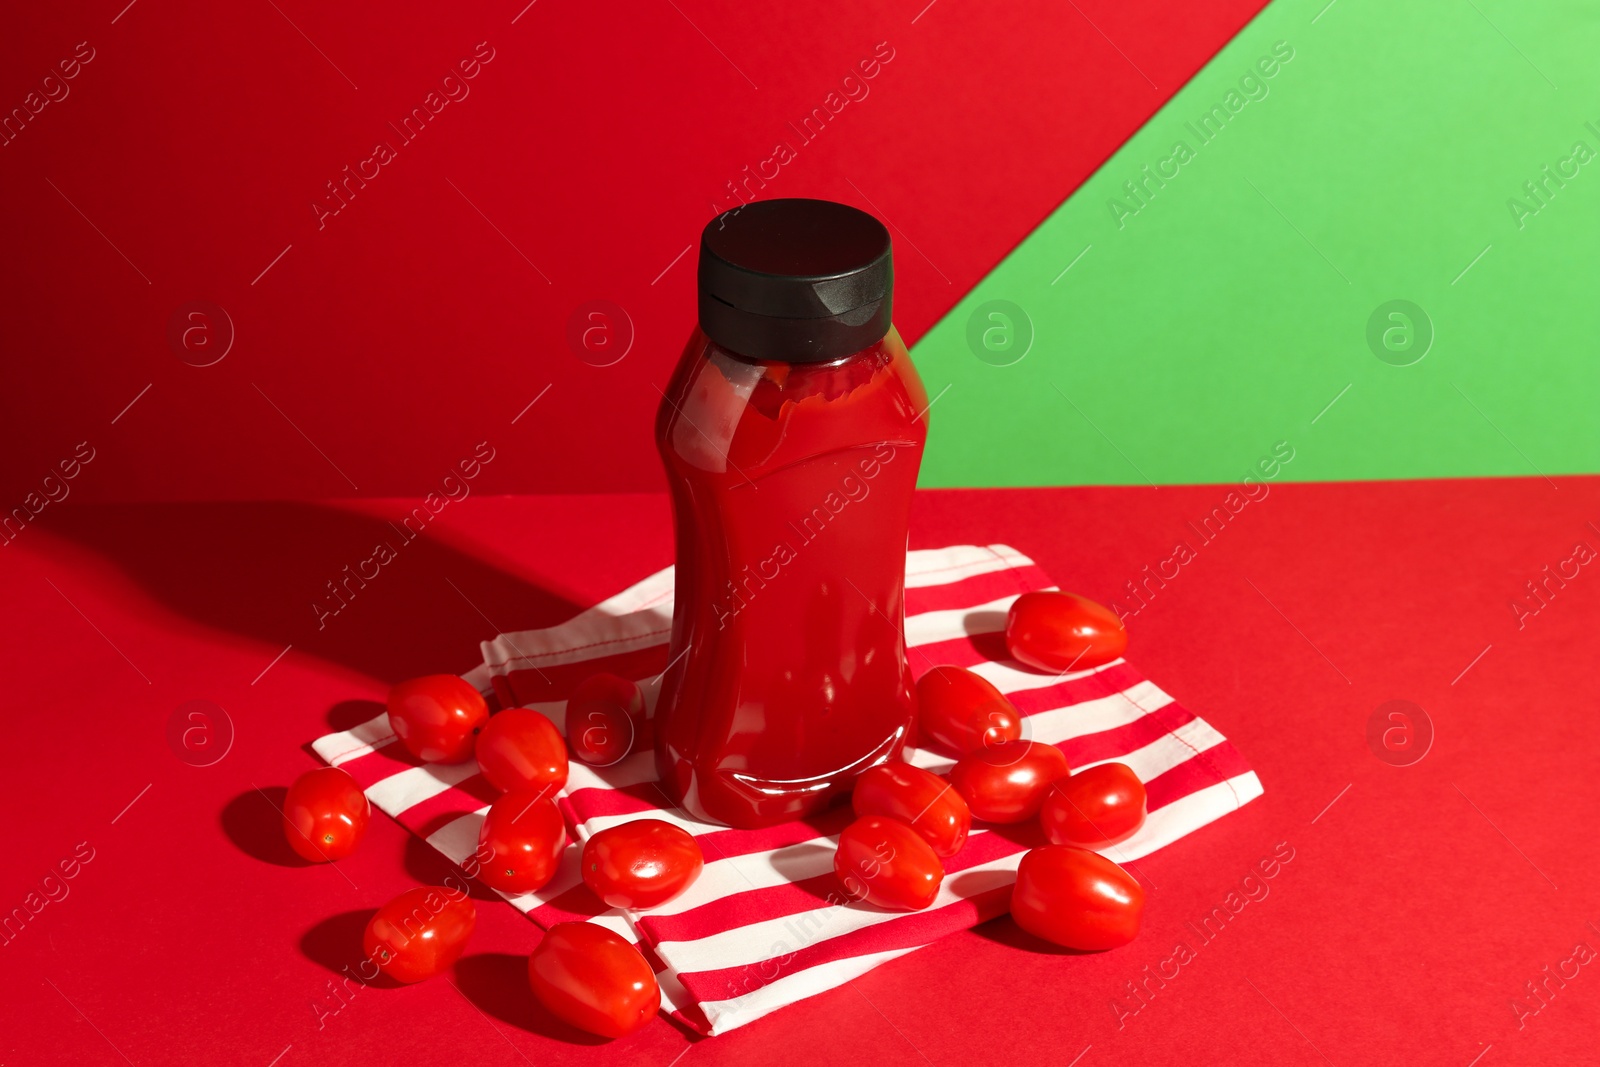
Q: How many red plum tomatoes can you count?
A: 15